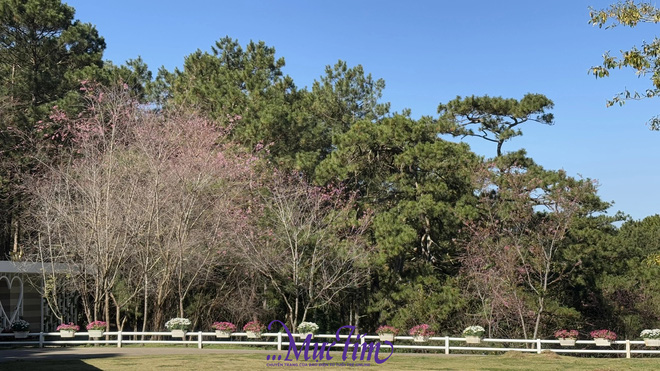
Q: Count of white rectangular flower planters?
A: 13